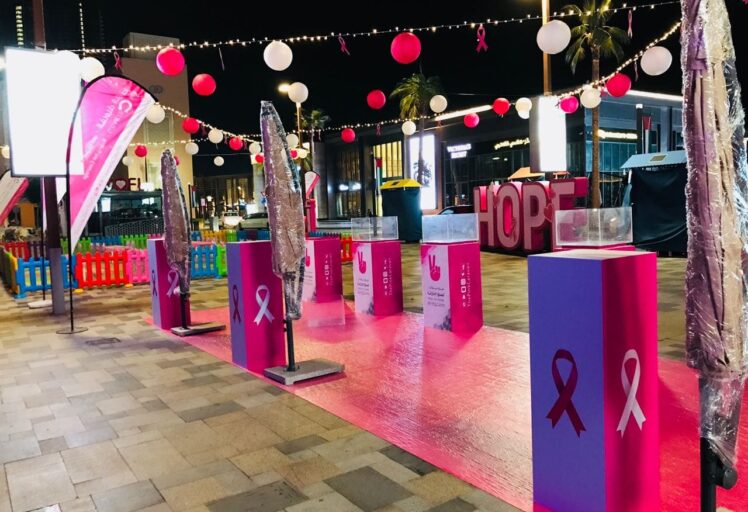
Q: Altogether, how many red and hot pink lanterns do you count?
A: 15